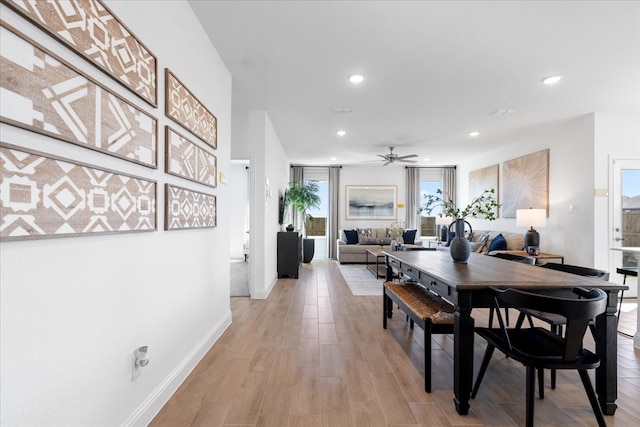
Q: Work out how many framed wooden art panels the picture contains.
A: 6